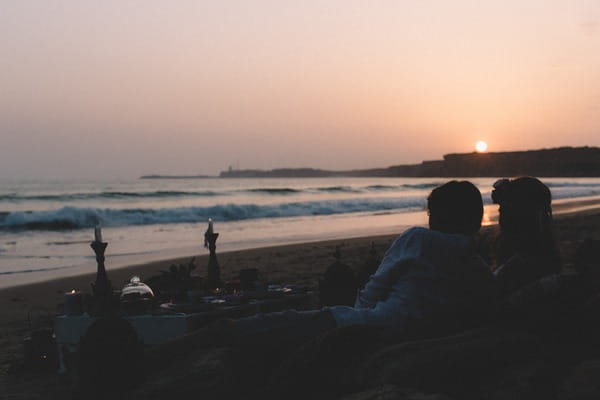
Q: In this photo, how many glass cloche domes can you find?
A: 1